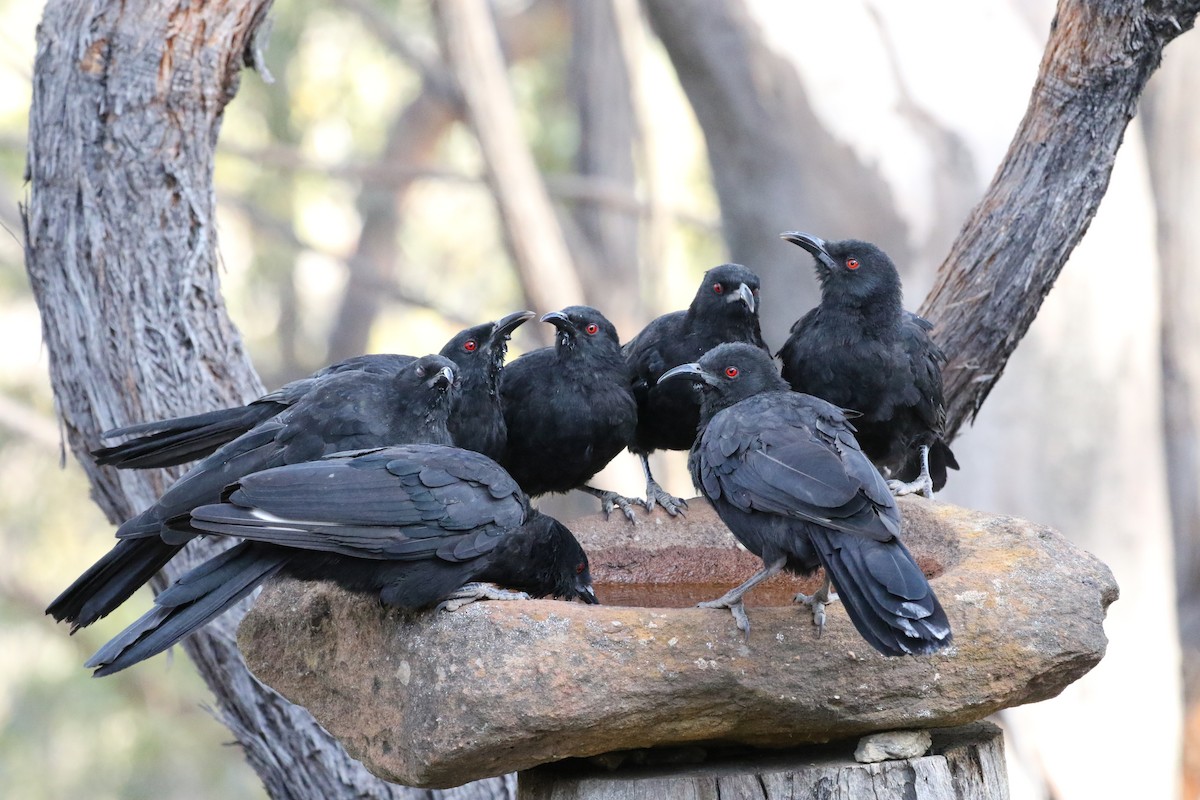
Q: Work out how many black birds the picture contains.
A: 7